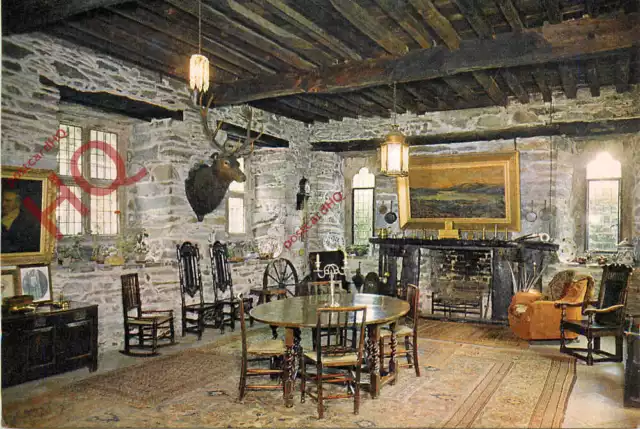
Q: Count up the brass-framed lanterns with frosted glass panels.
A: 1